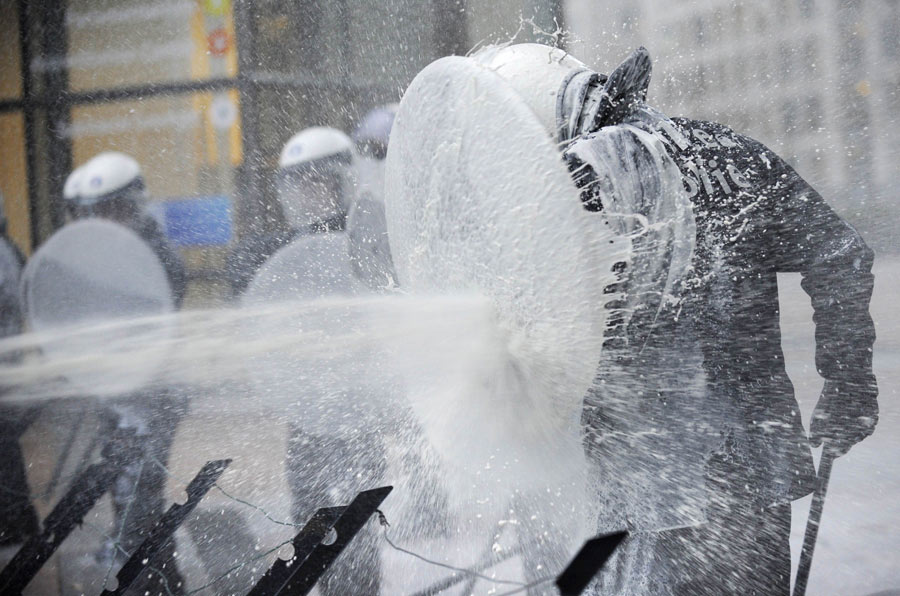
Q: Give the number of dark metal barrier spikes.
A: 5